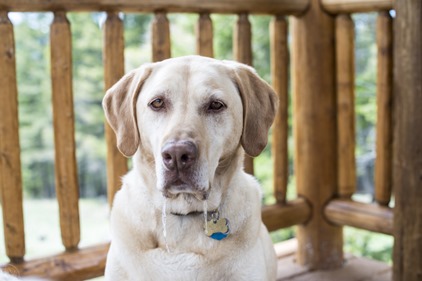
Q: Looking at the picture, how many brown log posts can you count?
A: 11